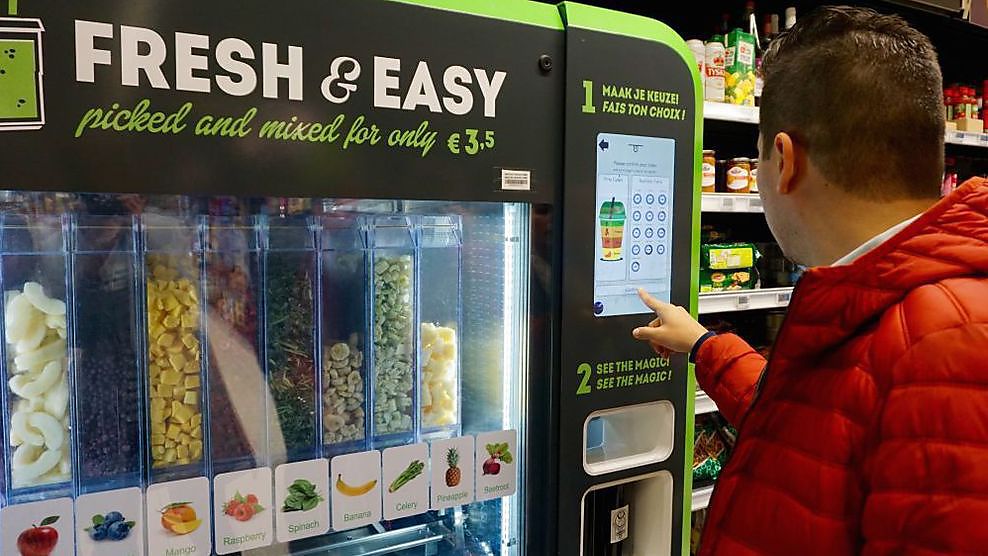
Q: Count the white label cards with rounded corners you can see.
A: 9